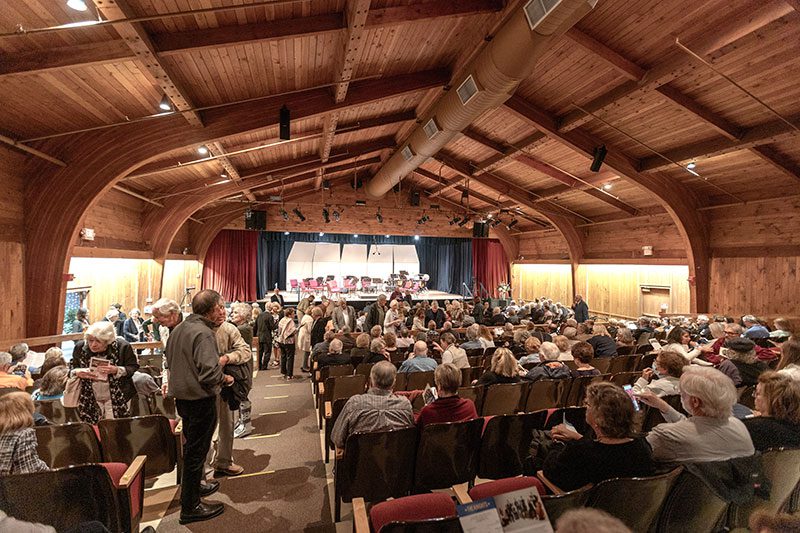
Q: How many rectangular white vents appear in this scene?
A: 4